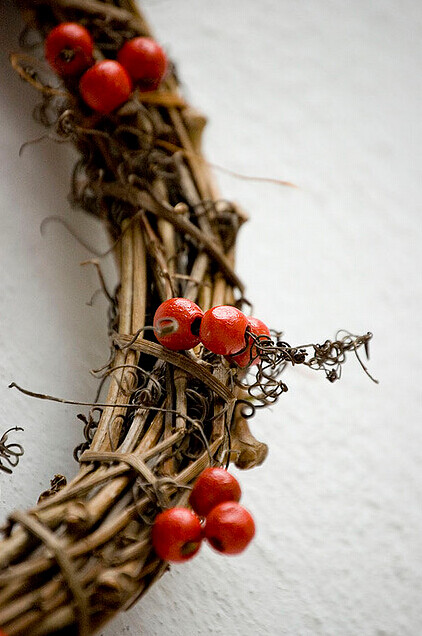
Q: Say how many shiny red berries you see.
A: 9